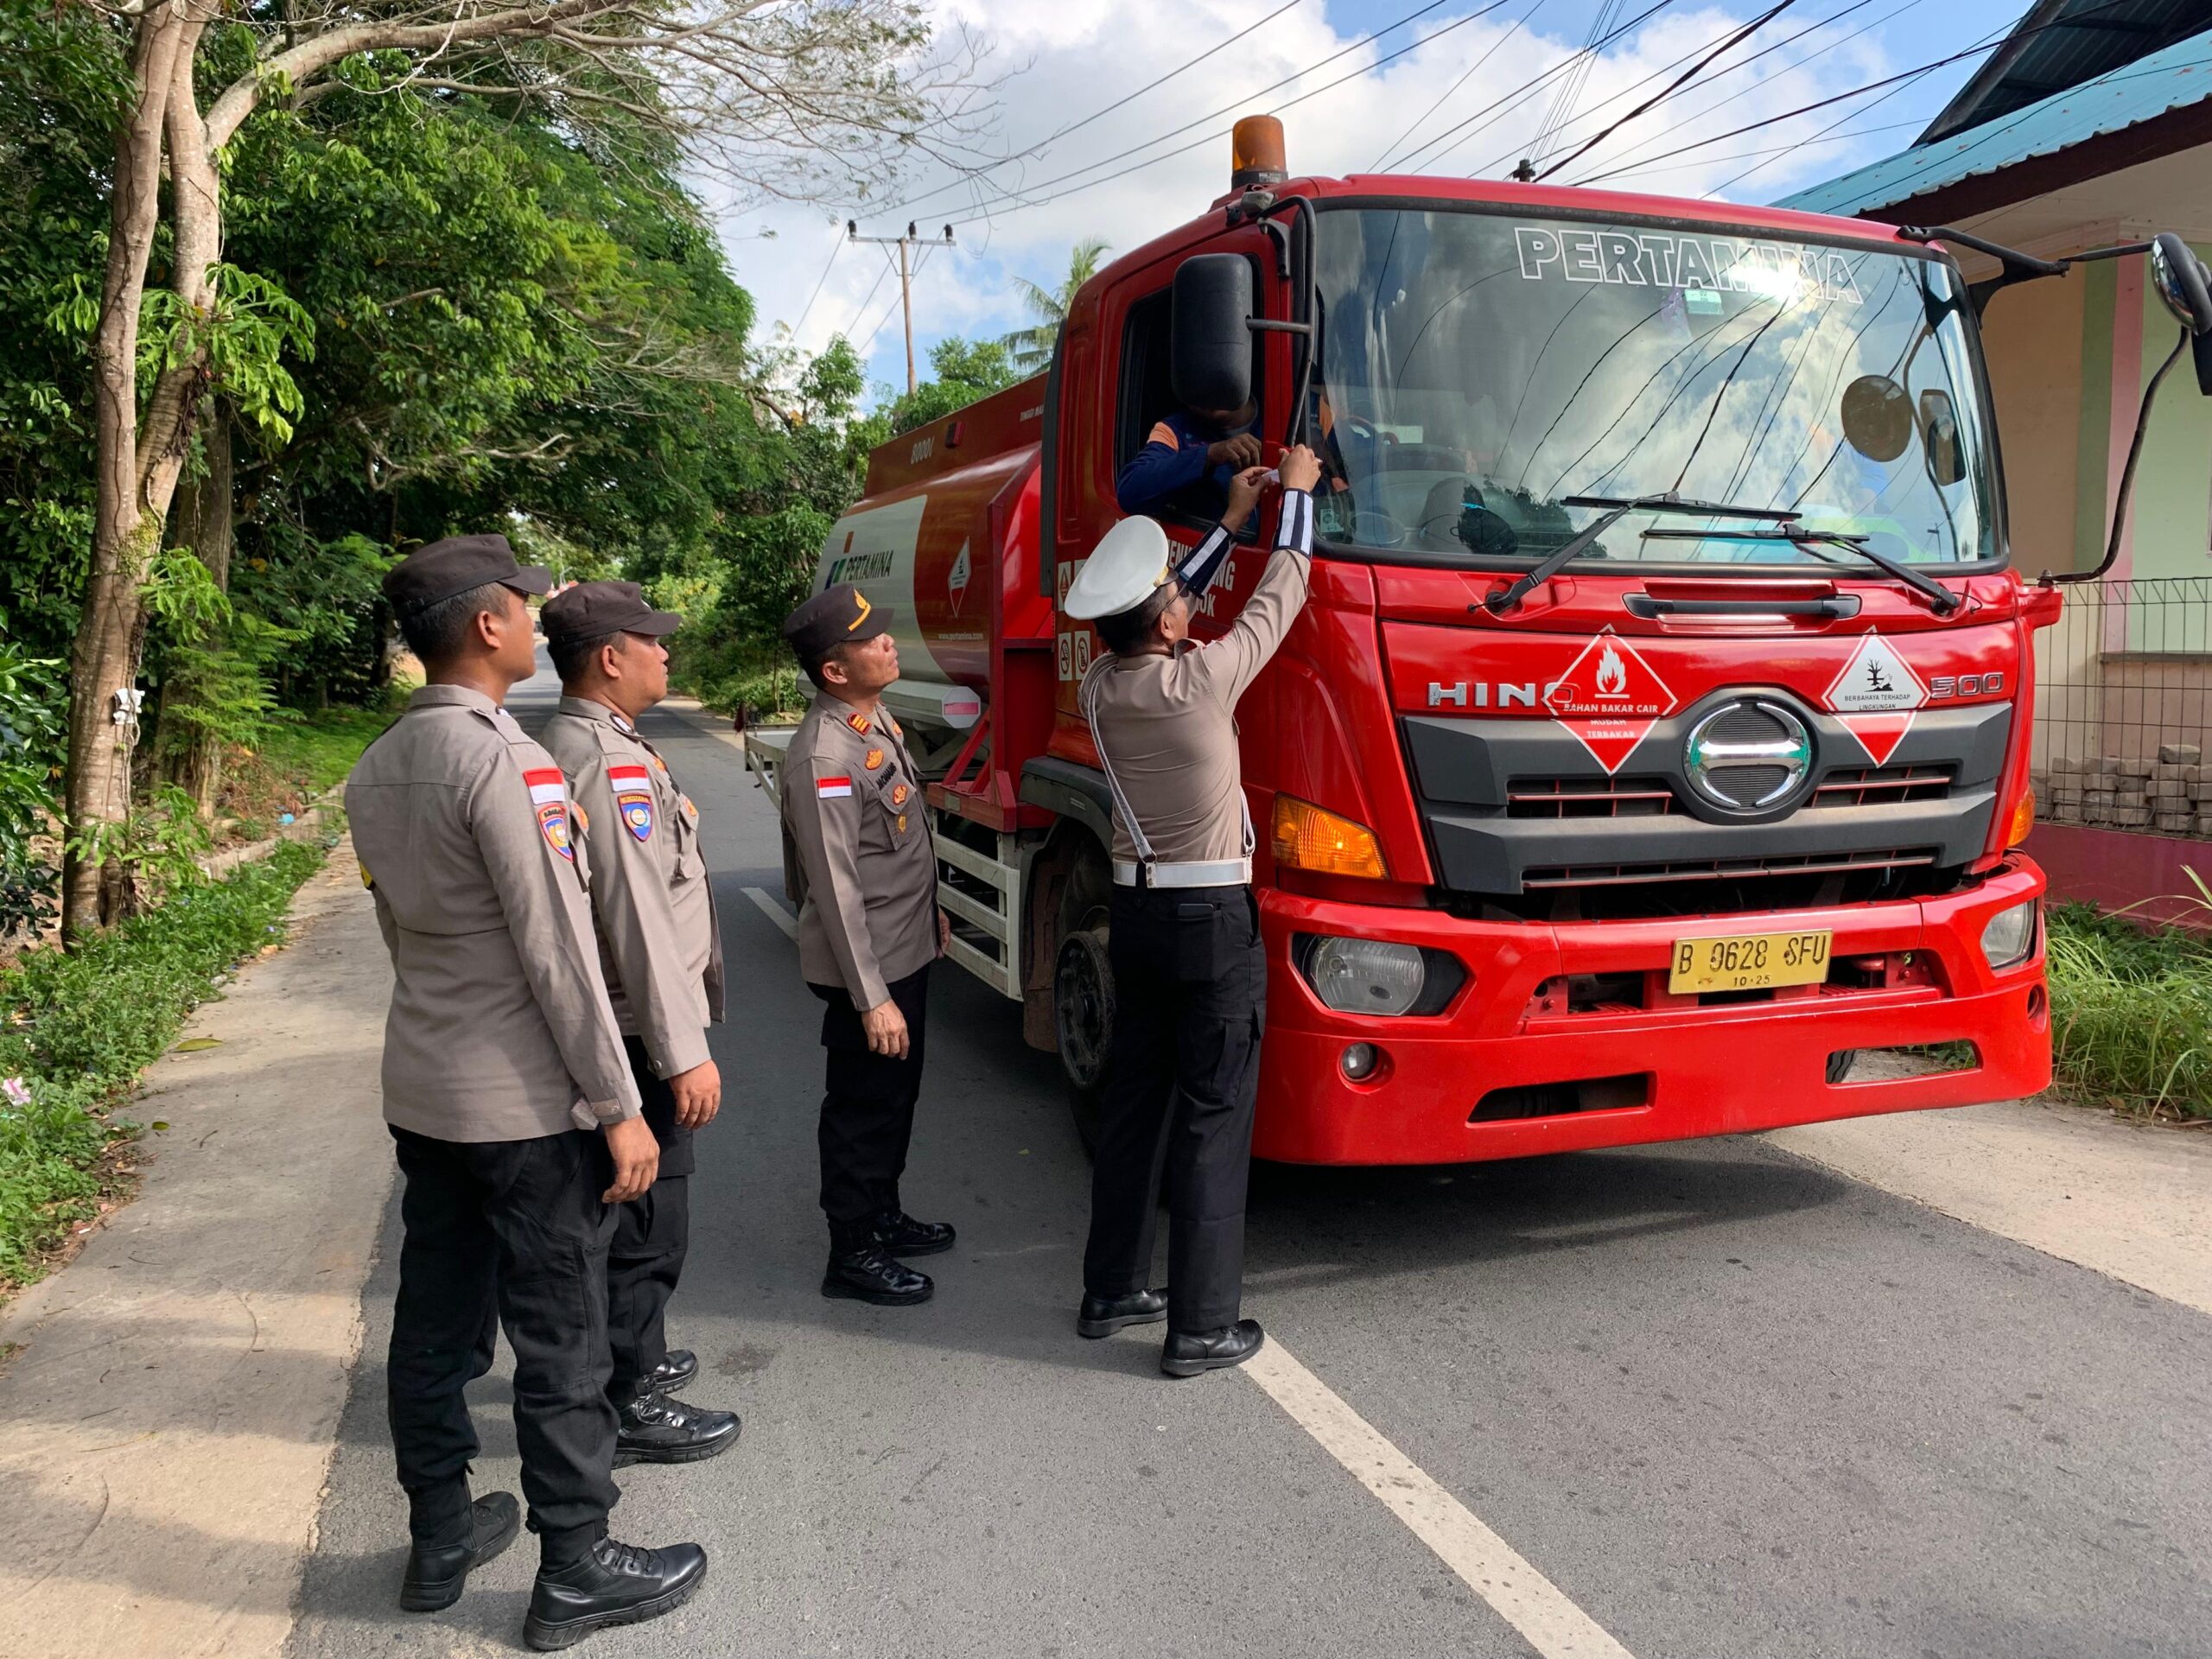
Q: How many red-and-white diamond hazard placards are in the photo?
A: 3